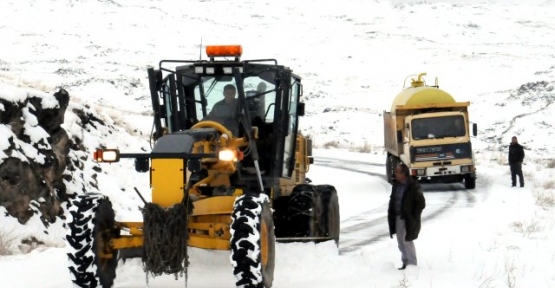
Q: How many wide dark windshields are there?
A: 1